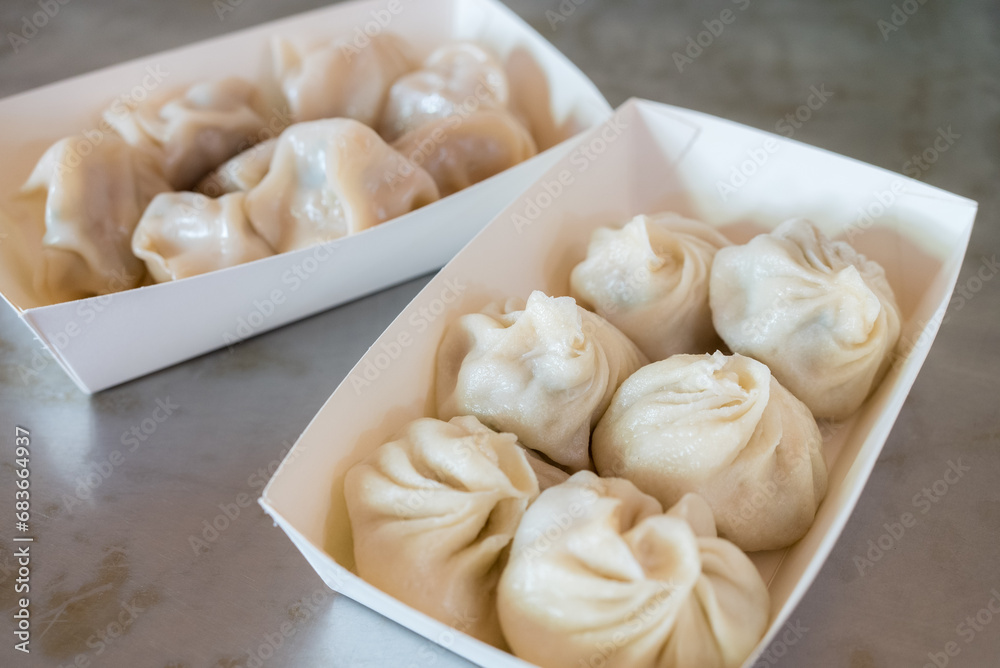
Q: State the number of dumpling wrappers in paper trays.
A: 14